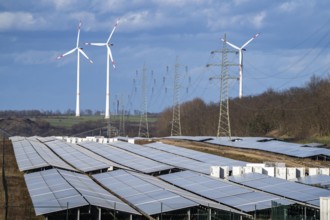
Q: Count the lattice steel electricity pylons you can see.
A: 4